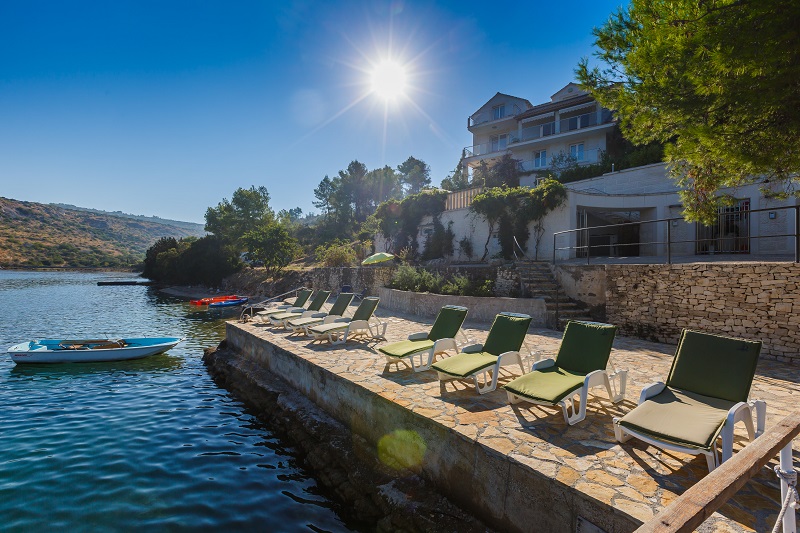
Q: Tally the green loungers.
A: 8